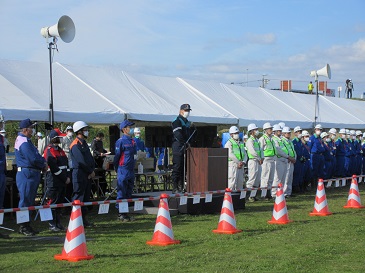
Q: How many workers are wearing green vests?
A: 5